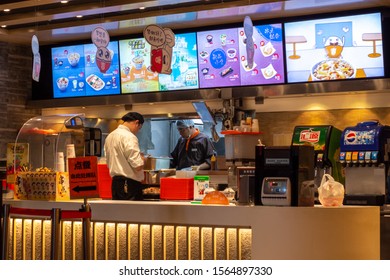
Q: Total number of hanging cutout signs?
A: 4